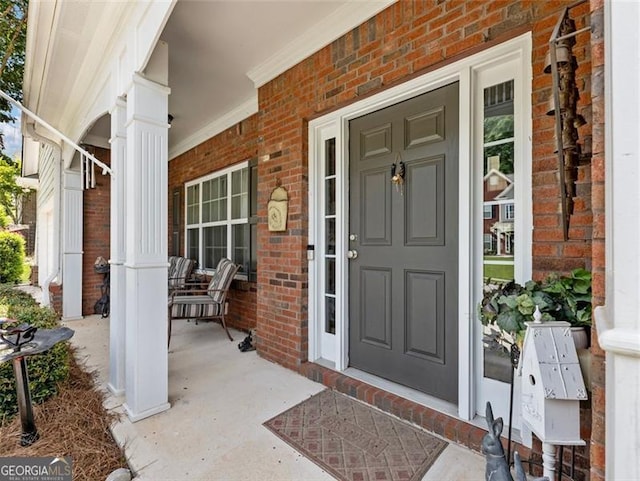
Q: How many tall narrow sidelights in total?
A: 2